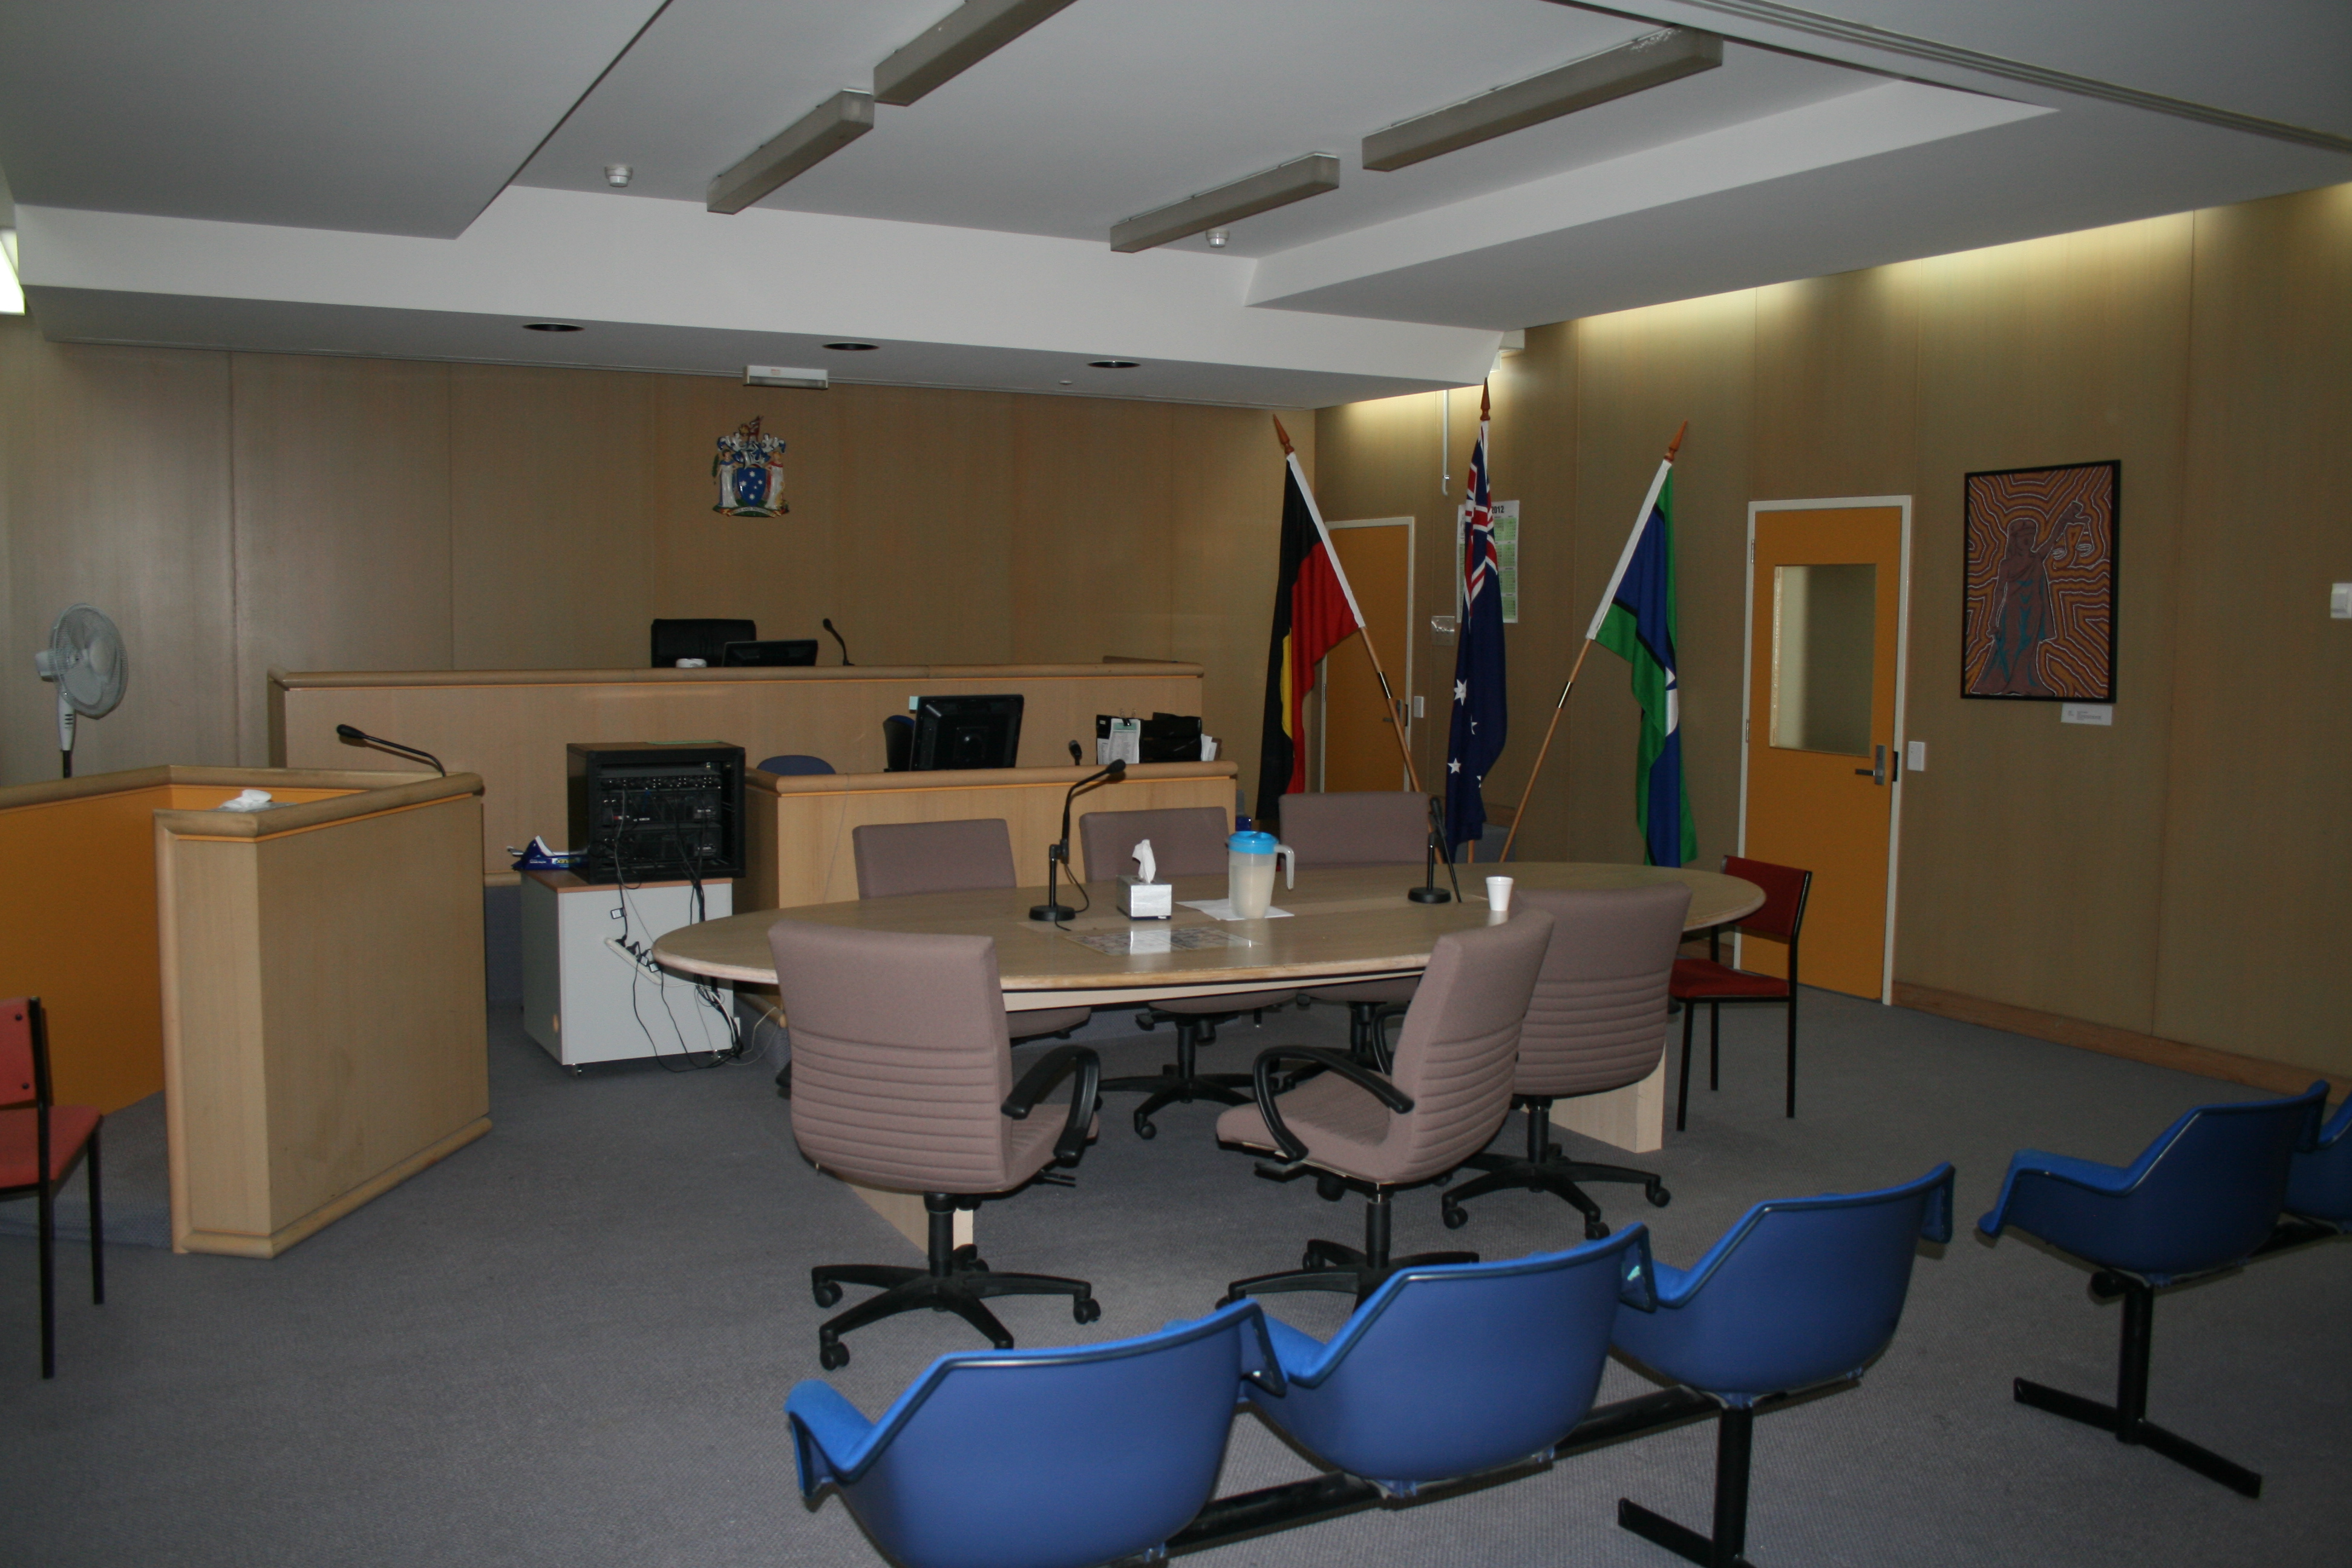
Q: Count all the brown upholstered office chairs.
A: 6